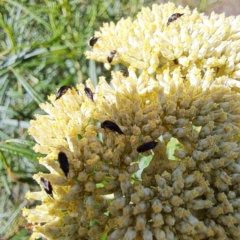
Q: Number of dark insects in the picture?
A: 9